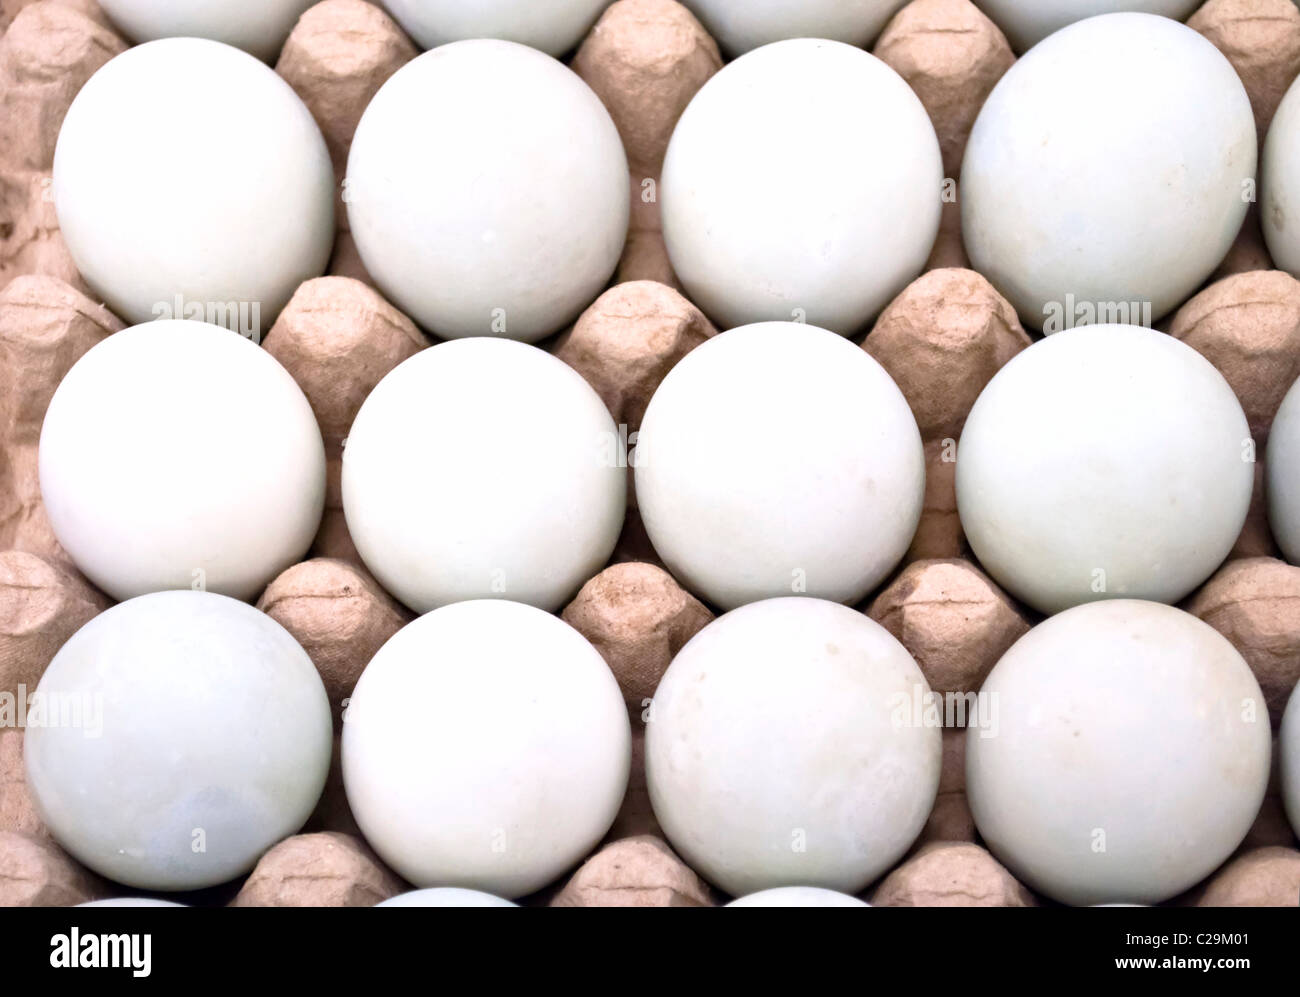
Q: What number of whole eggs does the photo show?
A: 12